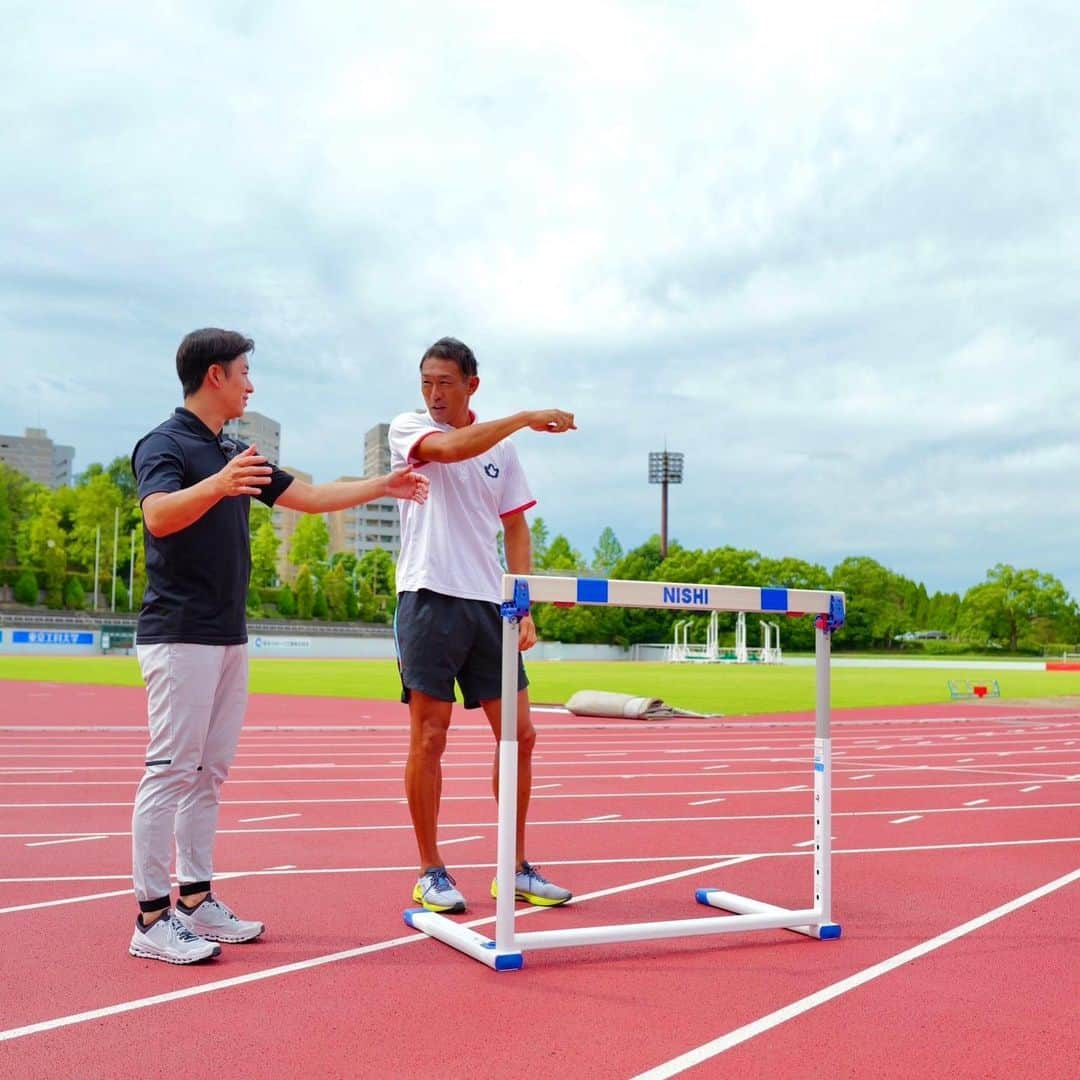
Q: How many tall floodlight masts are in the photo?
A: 1